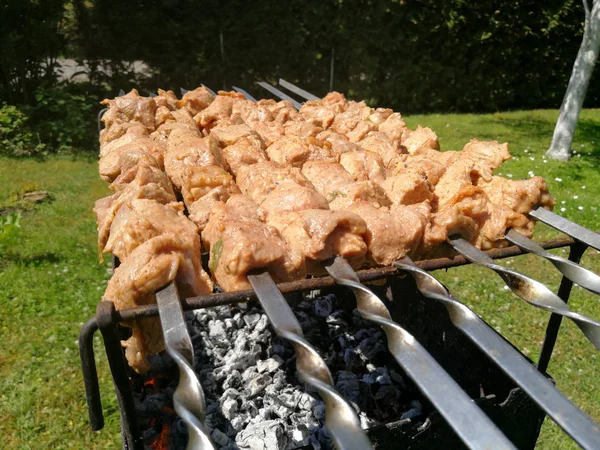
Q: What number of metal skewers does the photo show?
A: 7